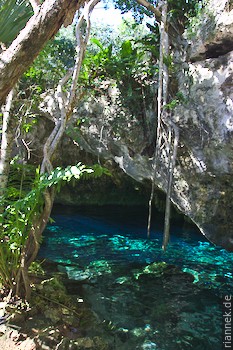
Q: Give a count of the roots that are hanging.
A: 2